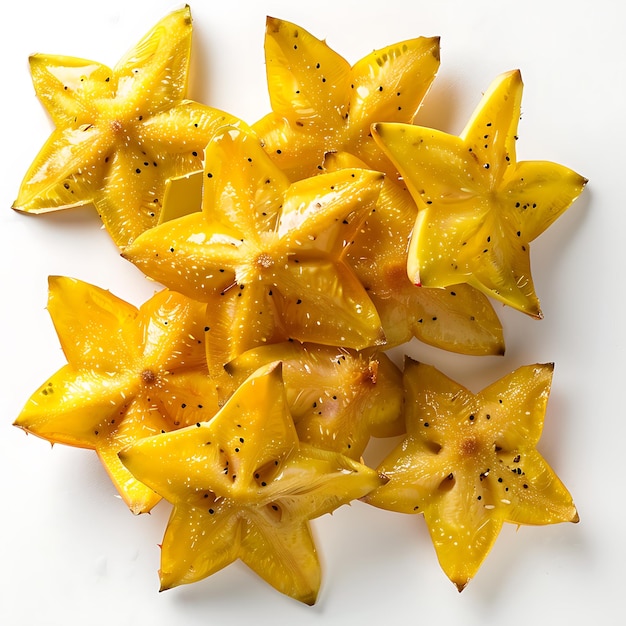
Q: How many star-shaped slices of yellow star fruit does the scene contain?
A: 9